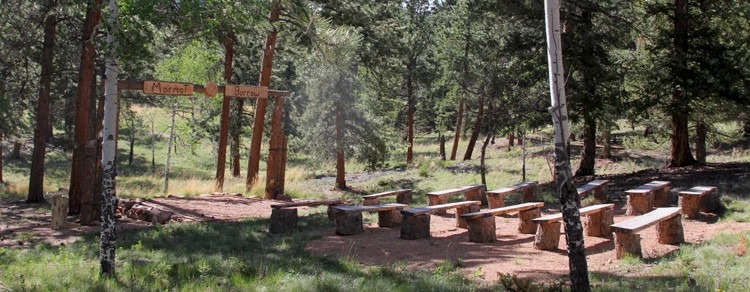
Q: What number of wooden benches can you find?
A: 12